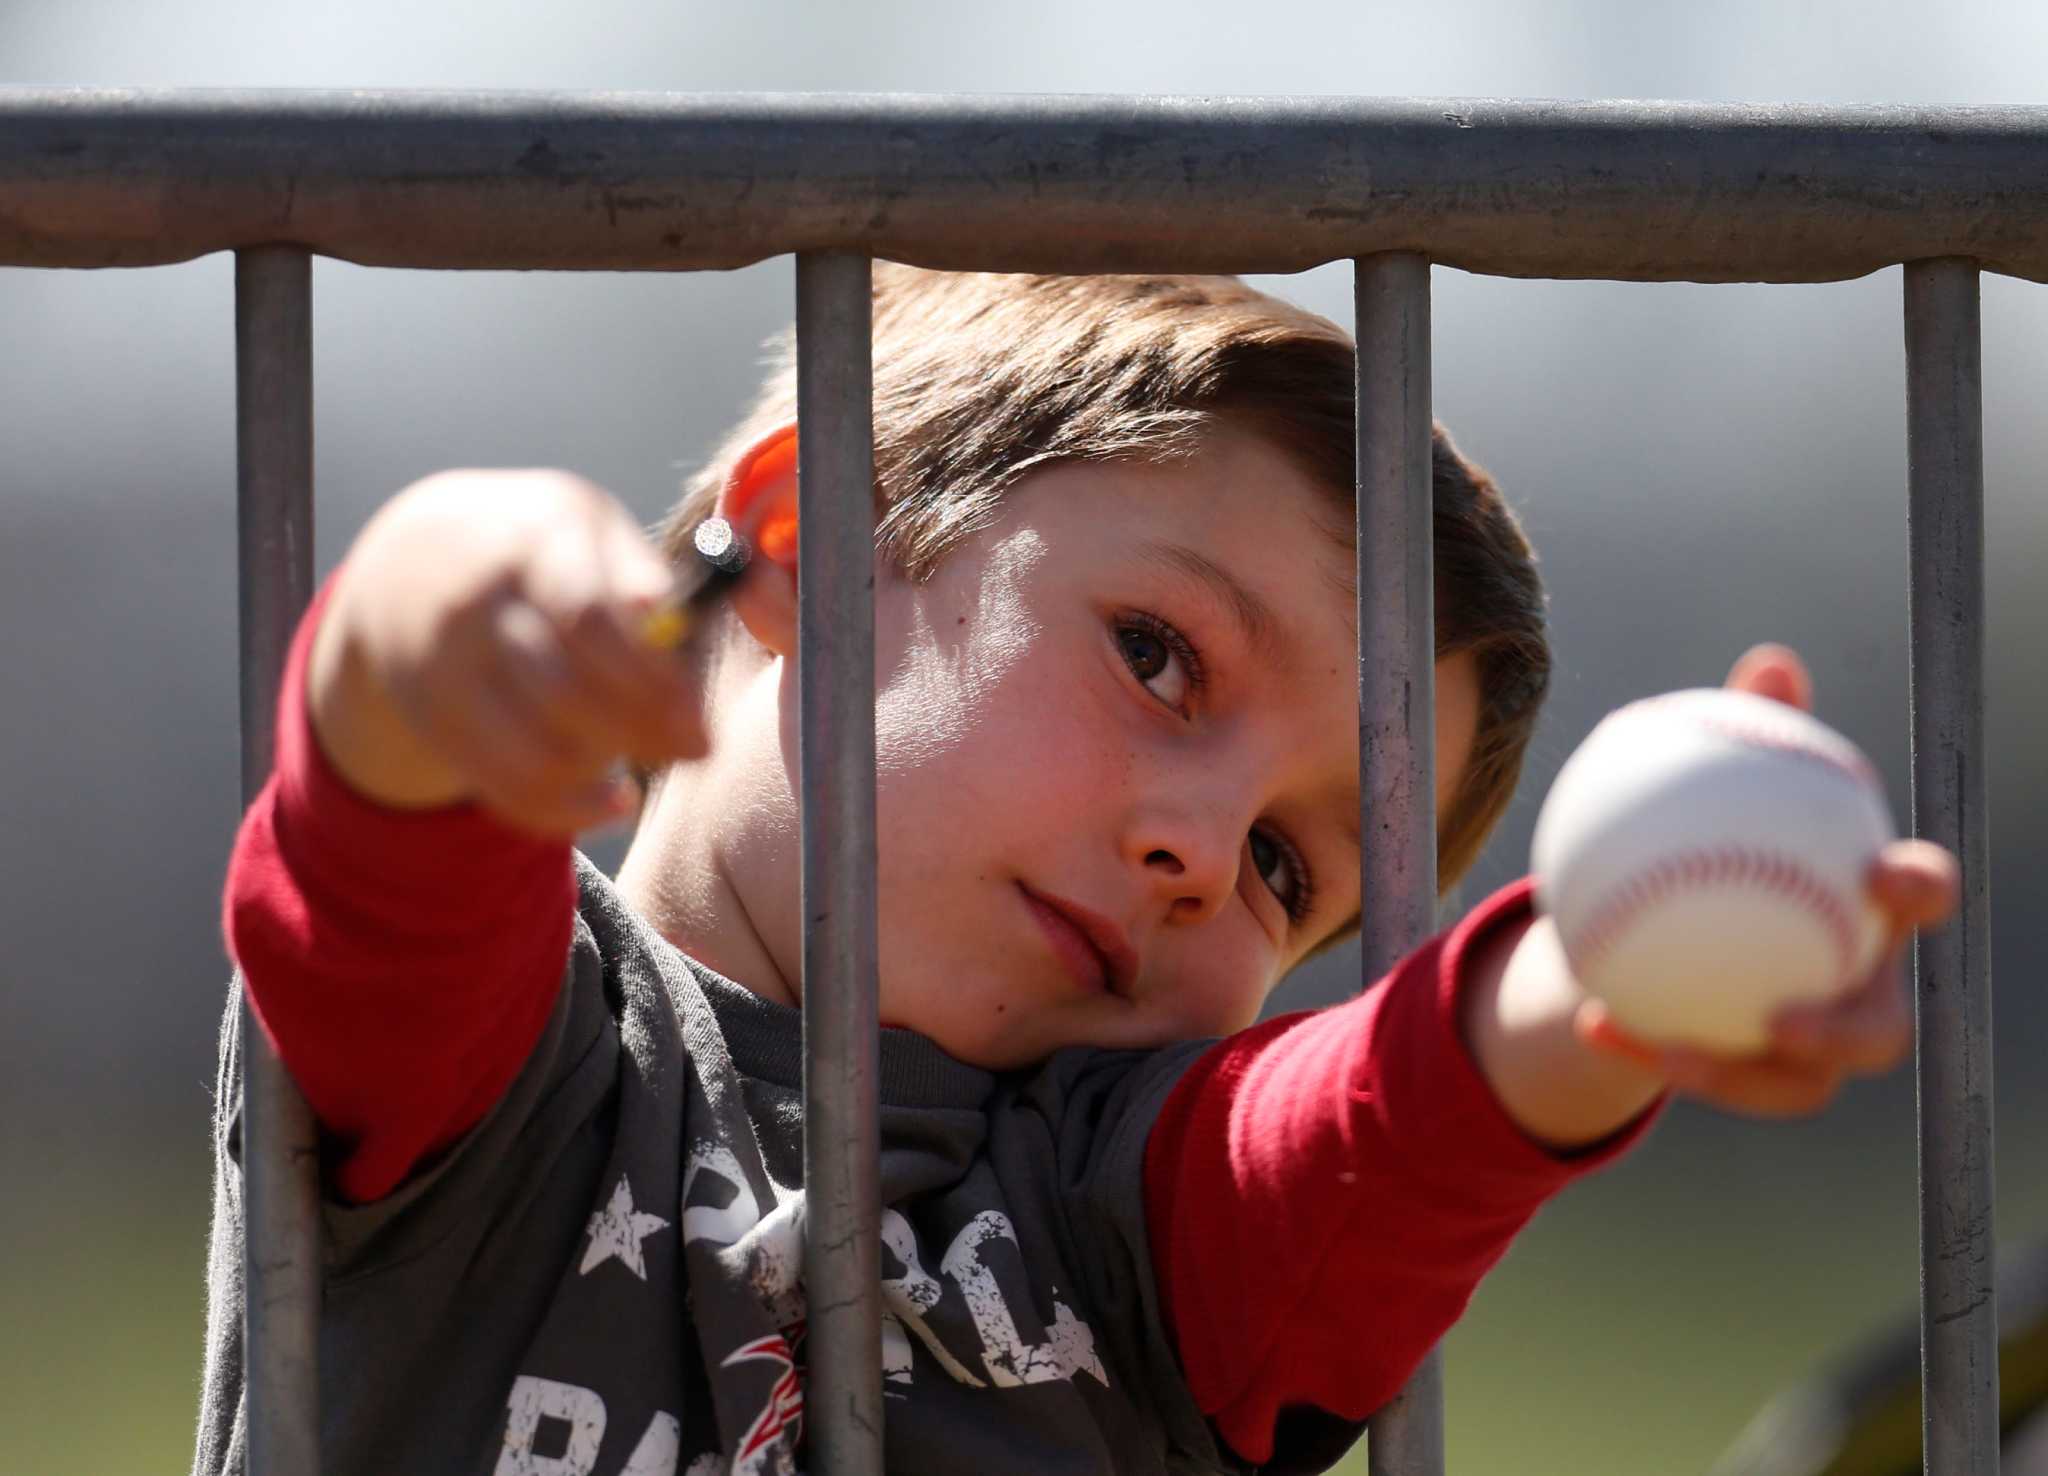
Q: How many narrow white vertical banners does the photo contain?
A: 0